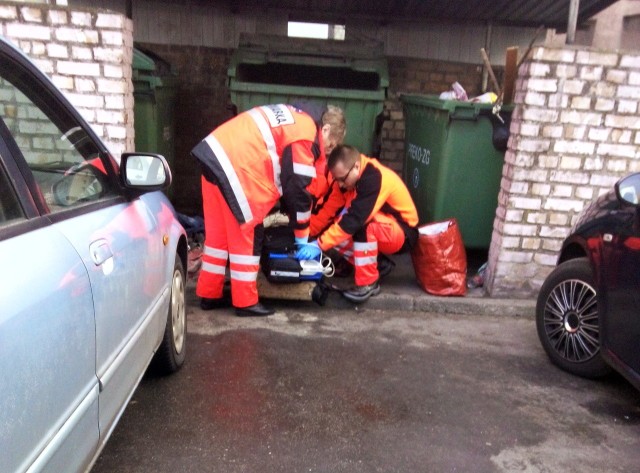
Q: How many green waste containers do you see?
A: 3